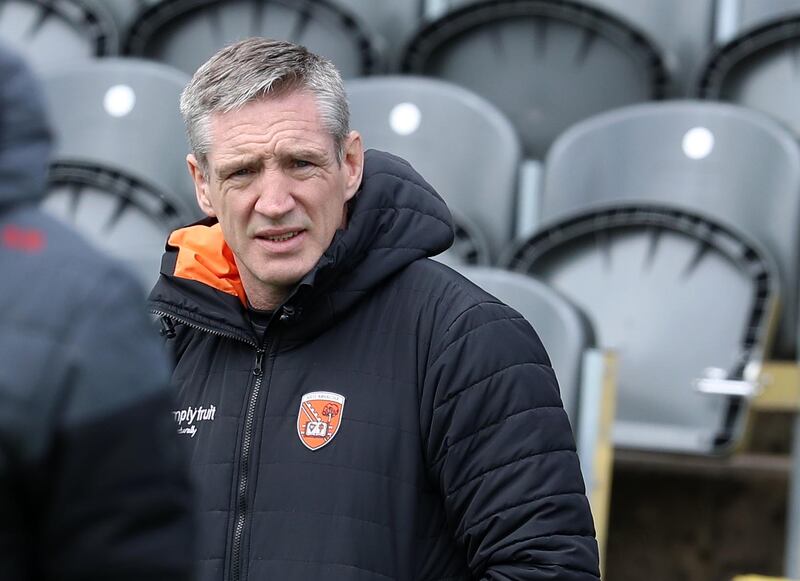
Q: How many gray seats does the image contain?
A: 8